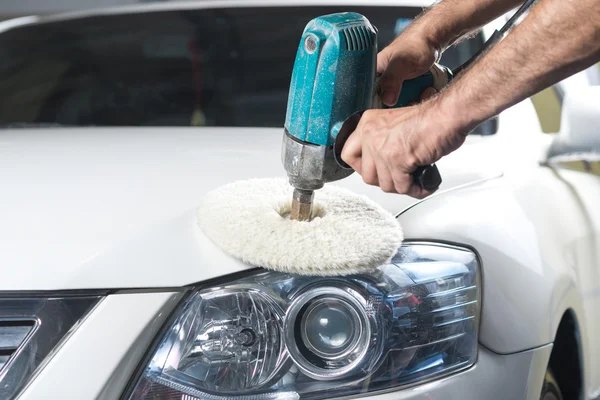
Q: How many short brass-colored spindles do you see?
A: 1